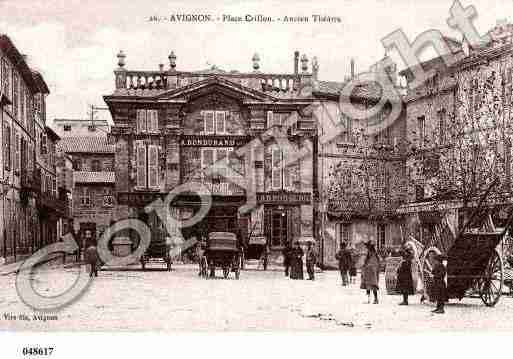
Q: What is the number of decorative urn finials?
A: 4